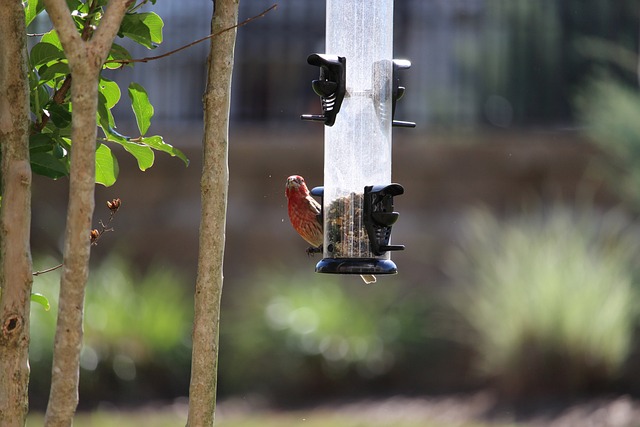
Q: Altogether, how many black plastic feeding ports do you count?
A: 4